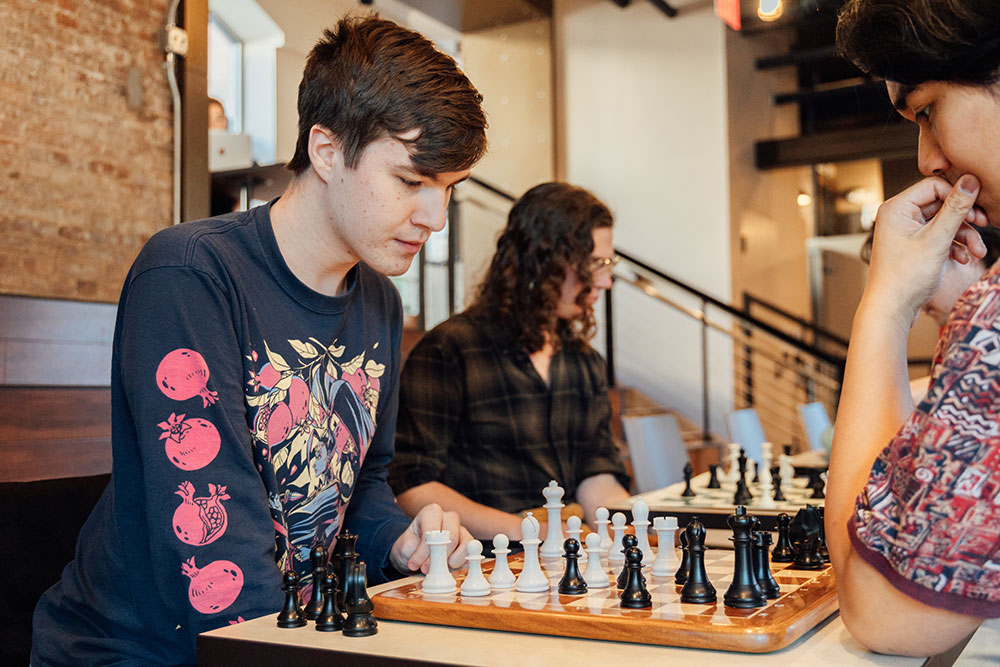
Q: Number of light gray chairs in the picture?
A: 3